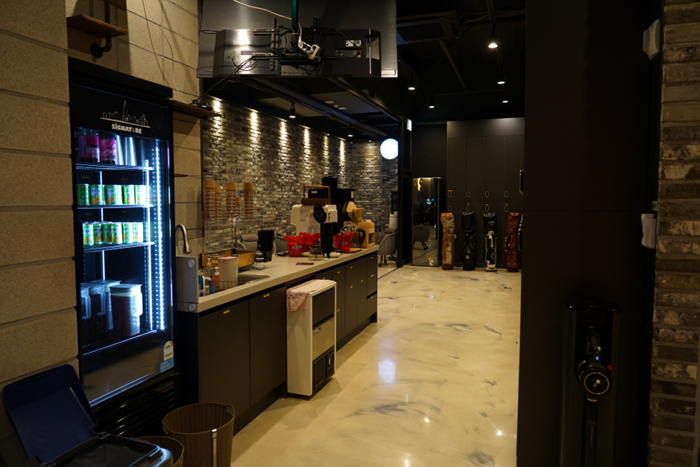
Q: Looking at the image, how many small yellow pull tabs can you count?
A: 11